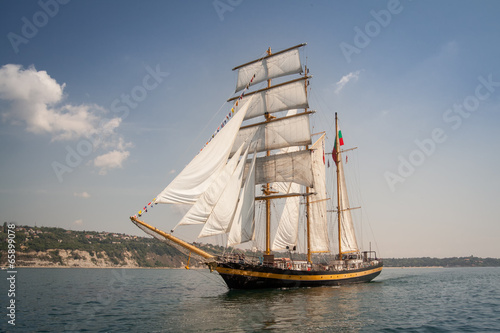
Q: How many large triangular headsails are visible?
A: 4